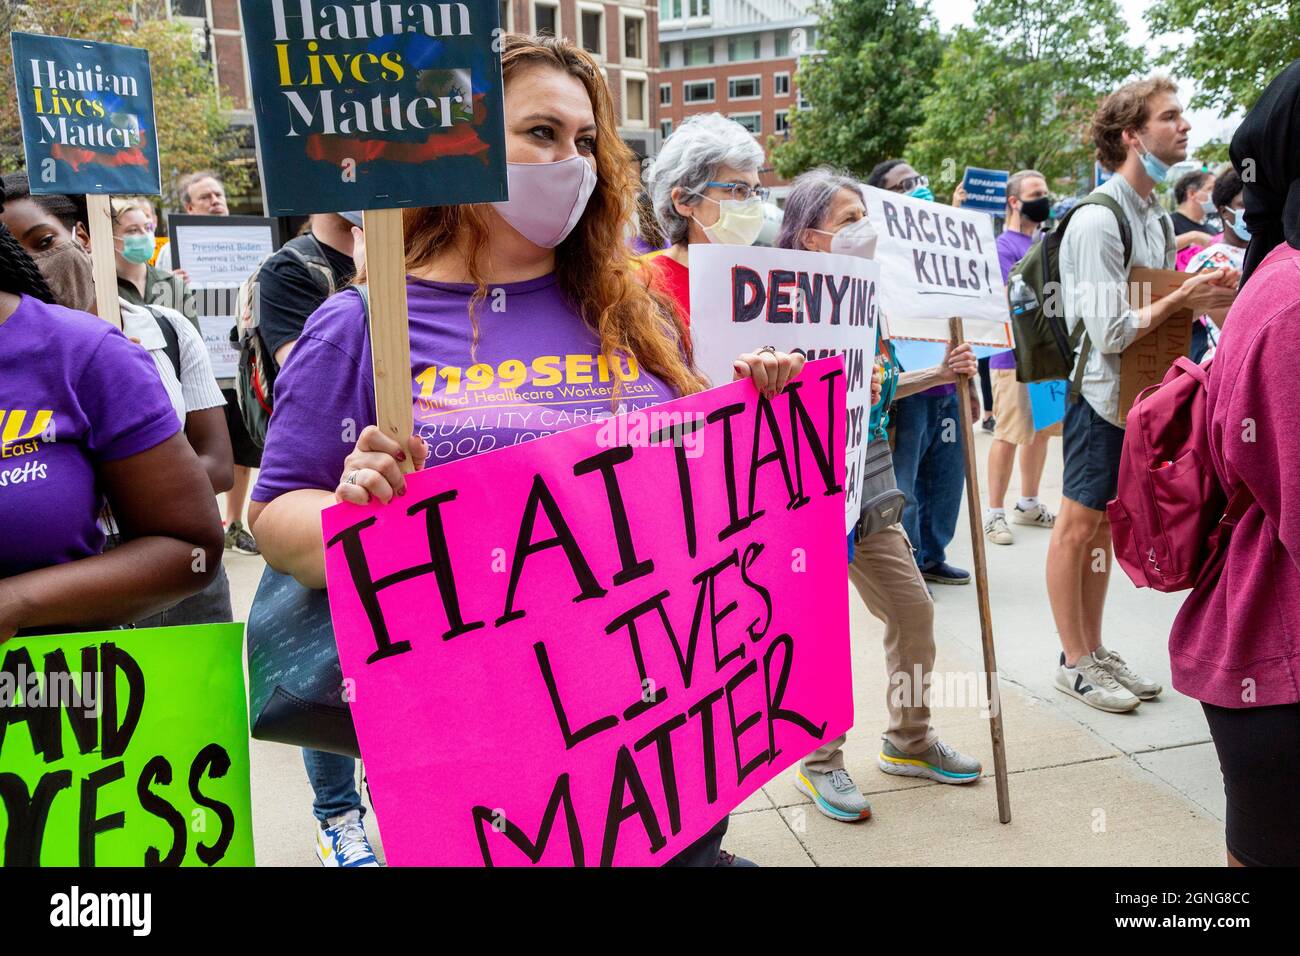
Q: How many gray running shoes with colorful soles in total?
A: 2